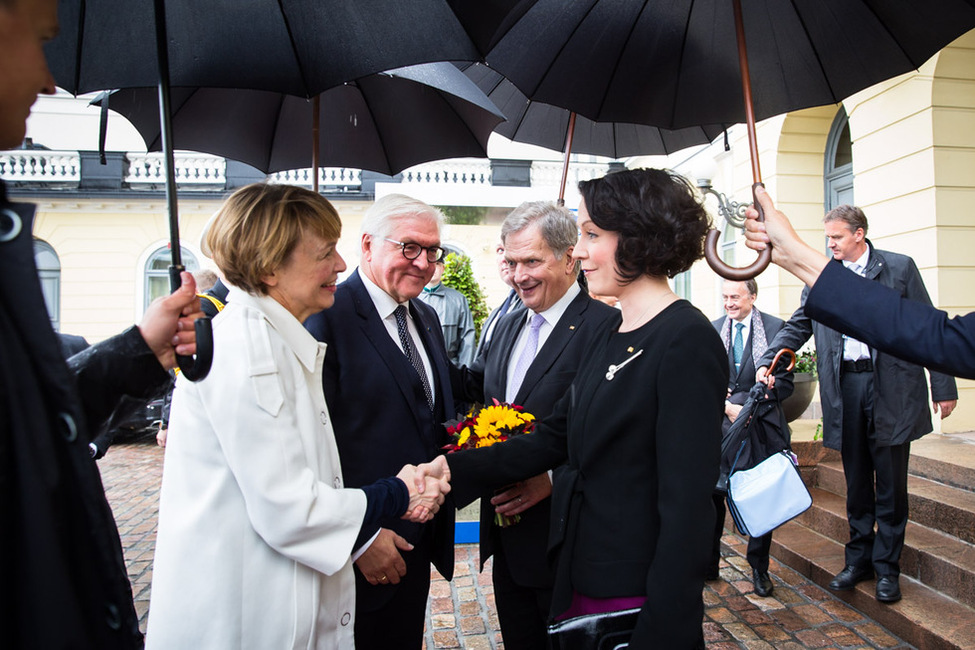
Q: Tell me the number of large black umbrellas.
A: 4